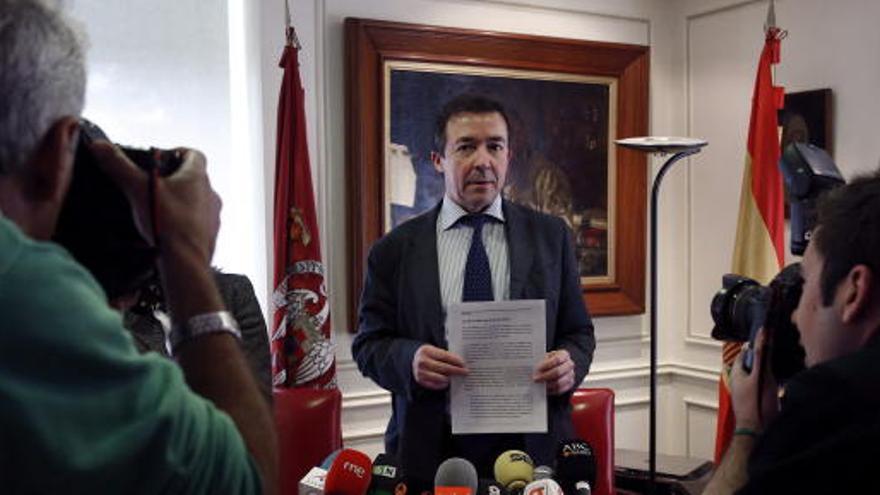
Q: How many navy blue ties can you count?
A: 1